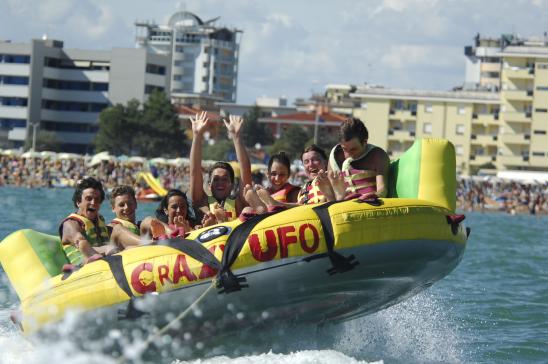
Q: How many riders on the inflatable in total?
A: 7